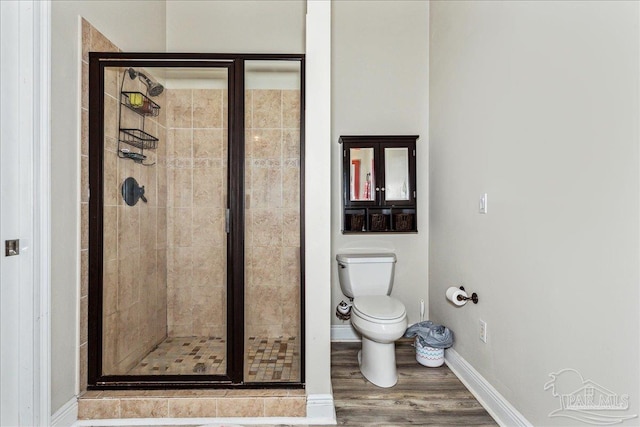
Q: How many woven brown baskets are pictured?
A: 3